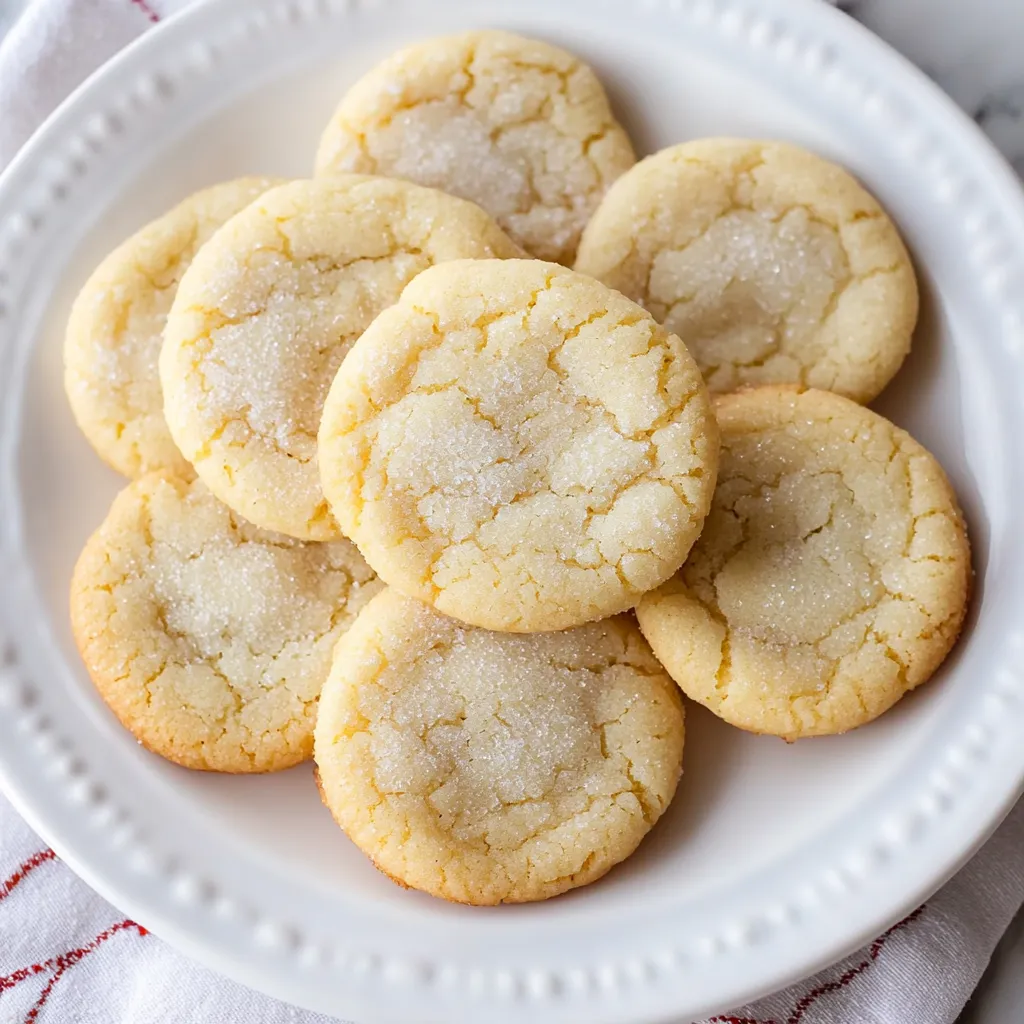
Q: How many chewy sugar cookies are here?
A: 8